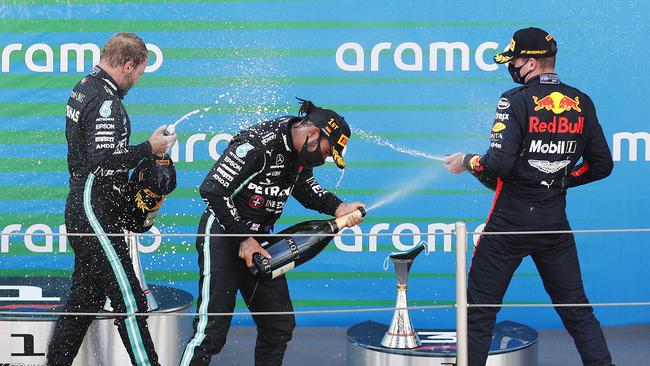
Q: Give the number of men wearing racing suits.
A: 3